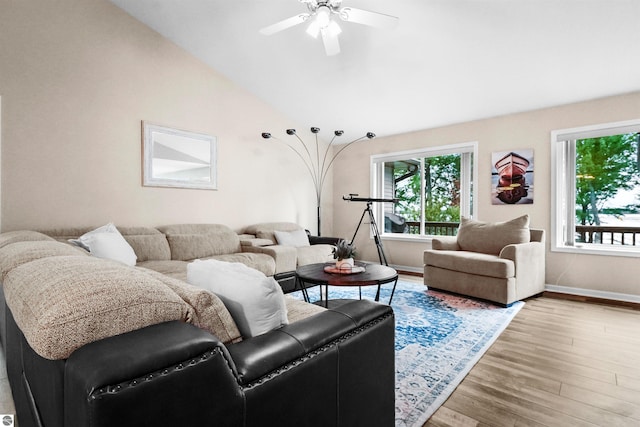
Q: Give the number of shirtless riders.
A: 0